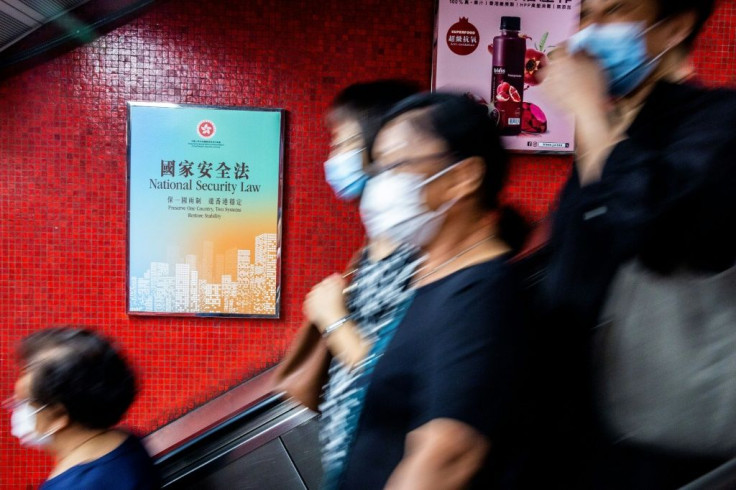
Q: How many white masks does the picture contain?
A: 2